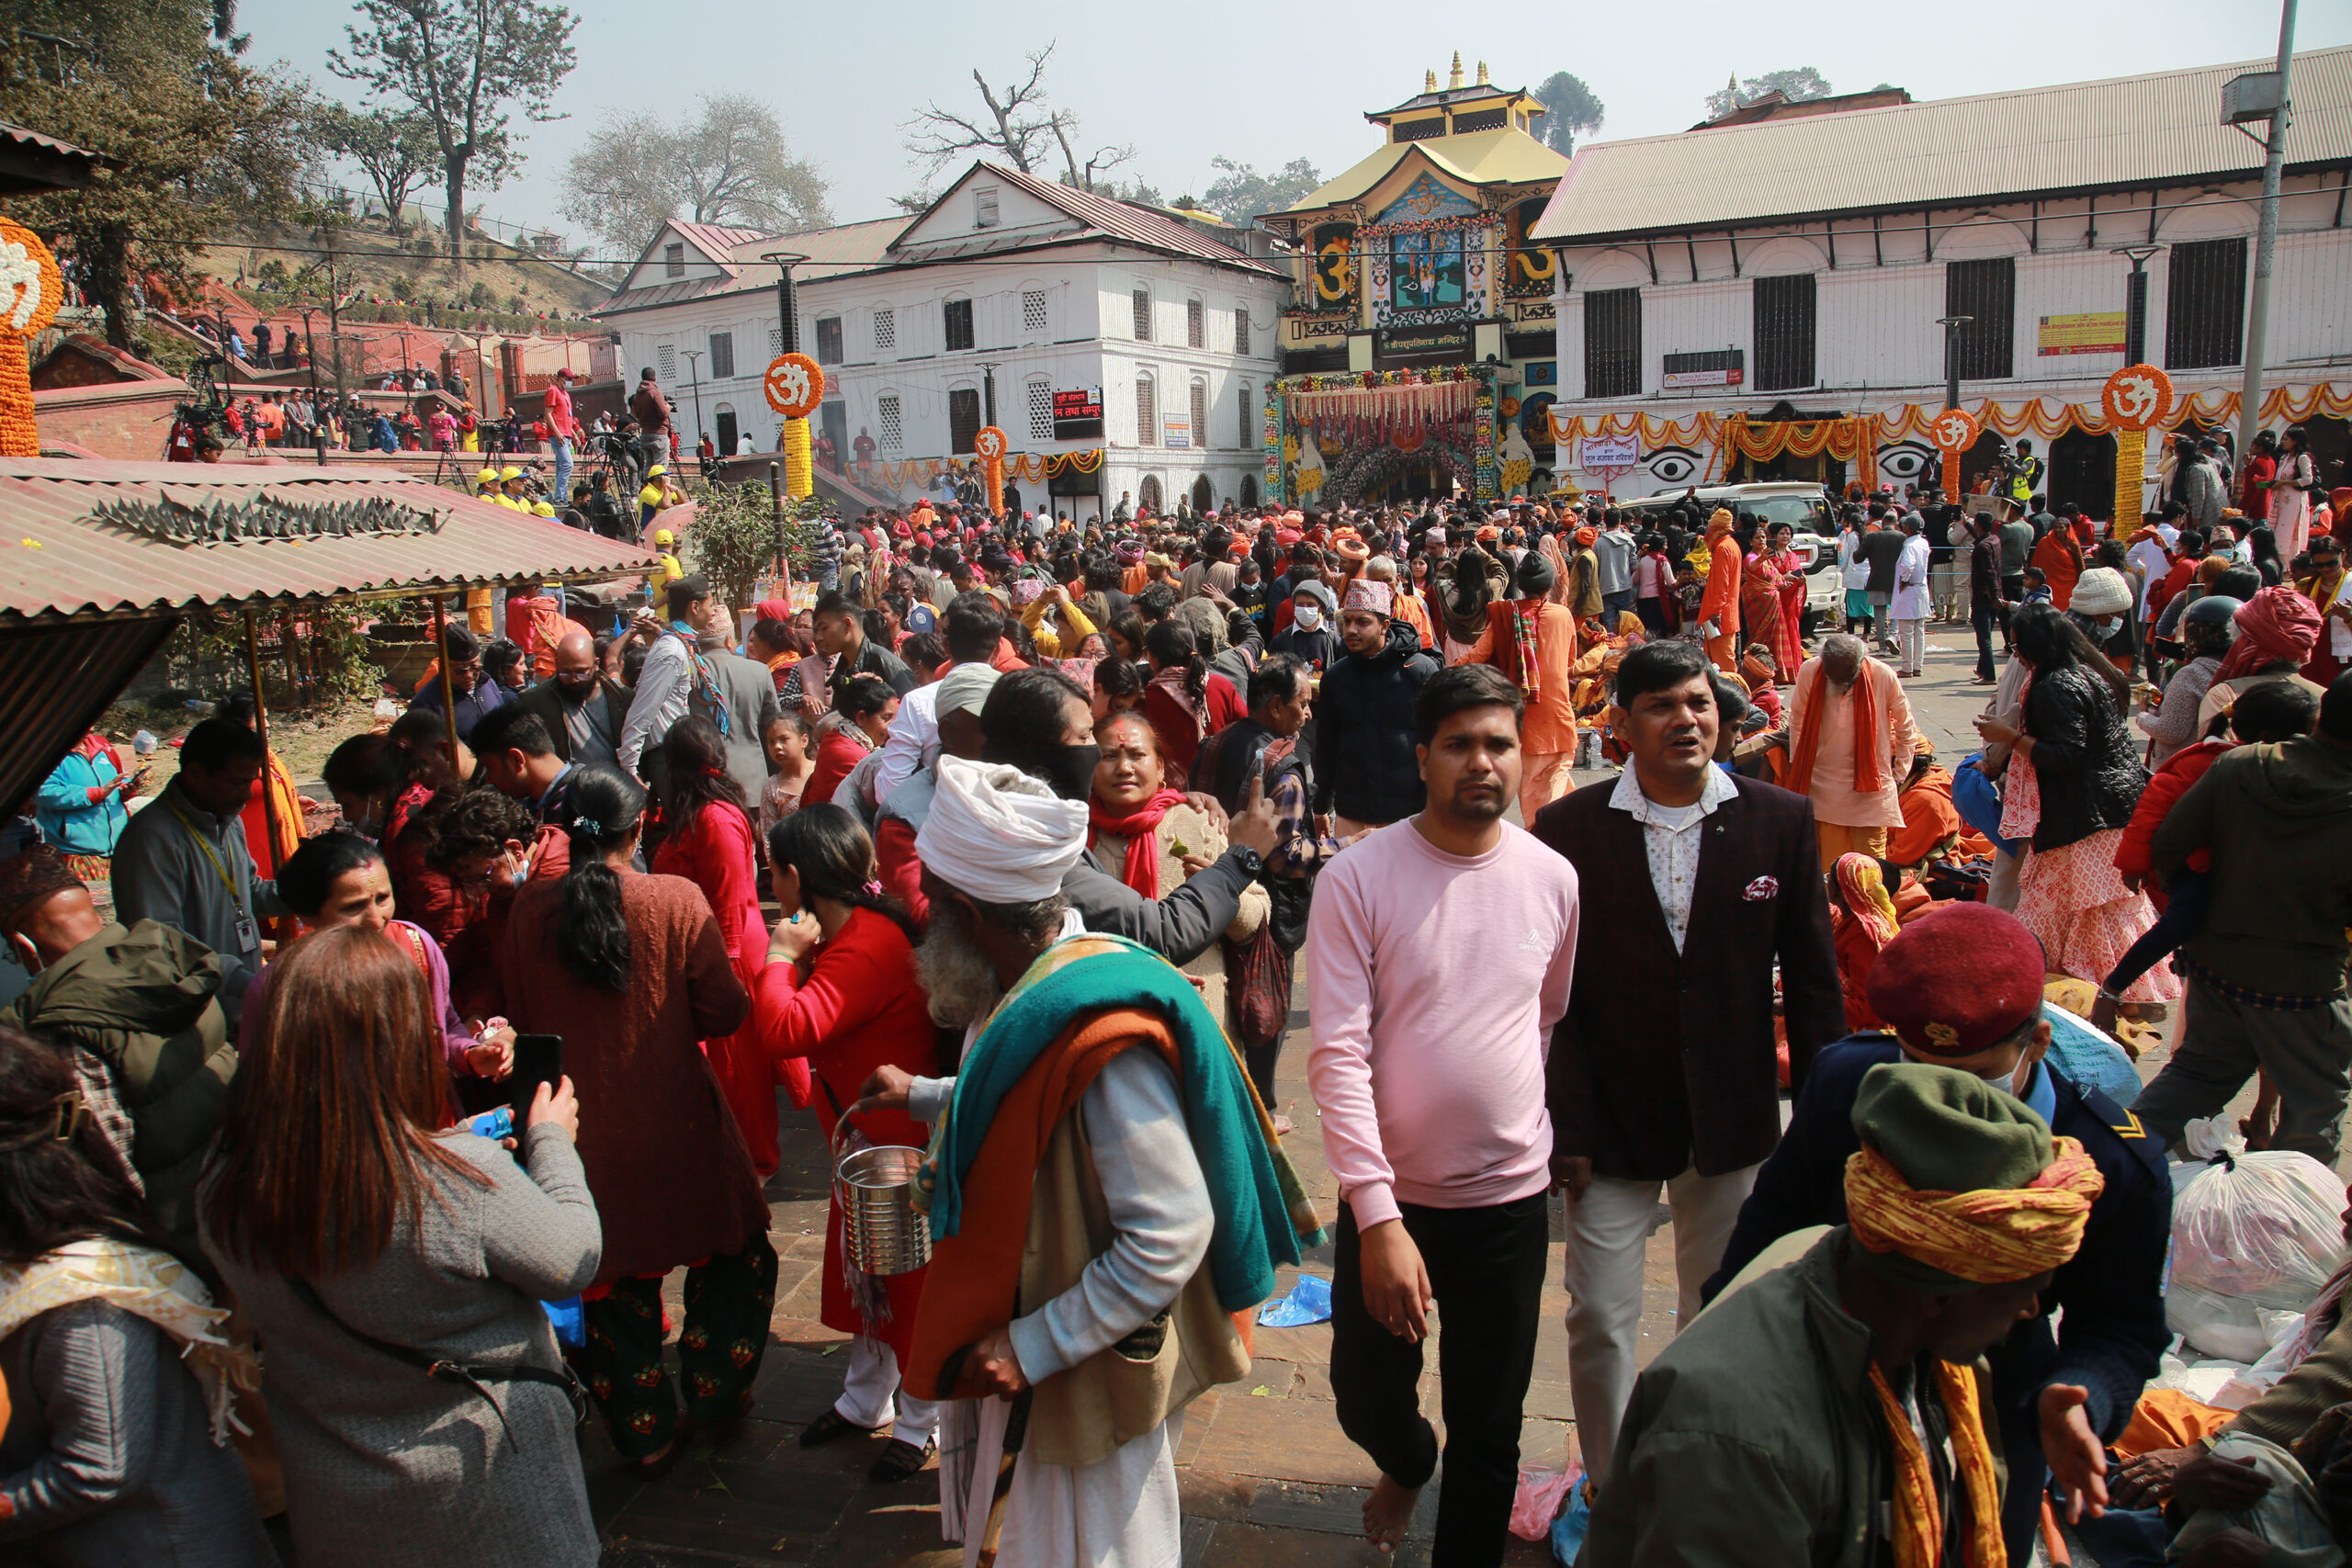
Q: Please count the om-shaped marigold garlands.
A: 5